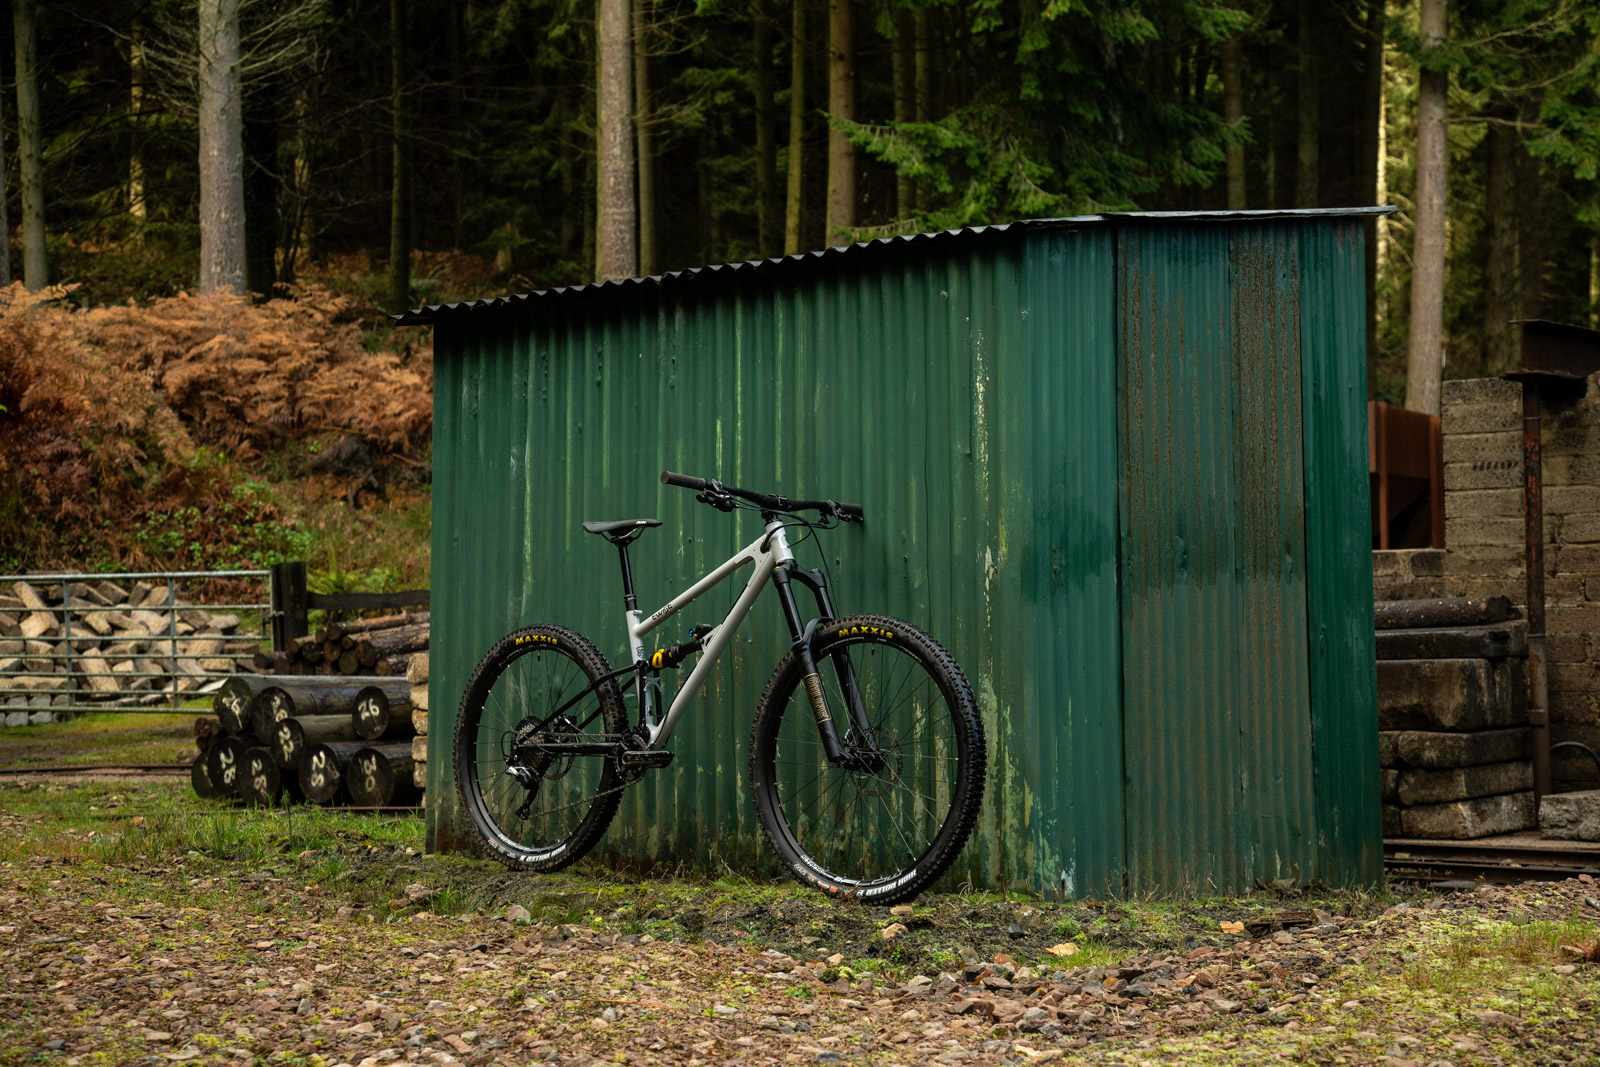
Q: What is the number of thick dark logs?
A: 9